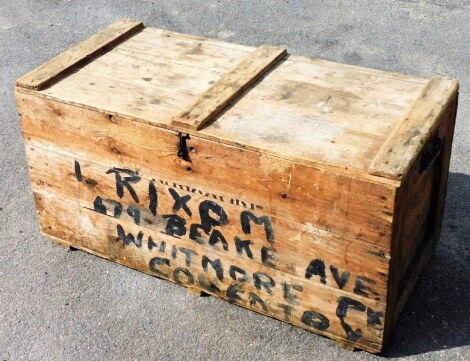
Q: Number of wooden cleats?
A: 3